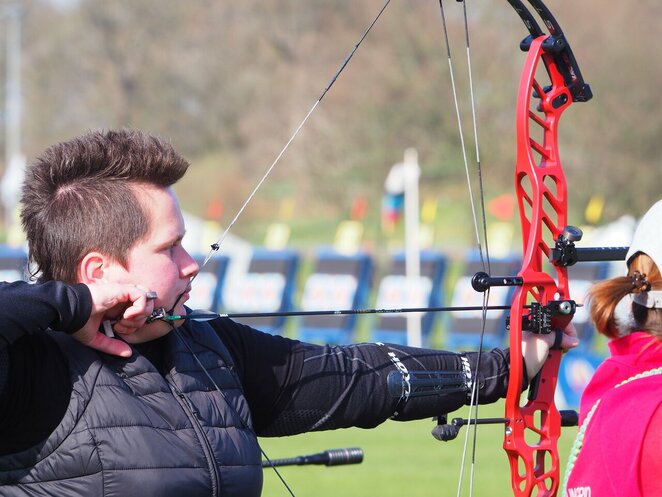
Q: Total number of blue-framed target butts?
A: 7